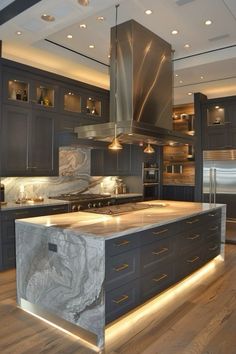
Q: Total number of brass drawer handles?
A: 12